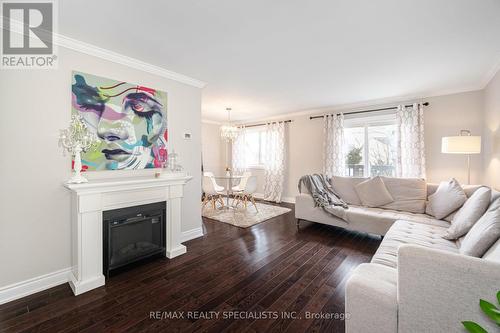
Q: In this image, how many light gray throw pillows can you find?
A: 4